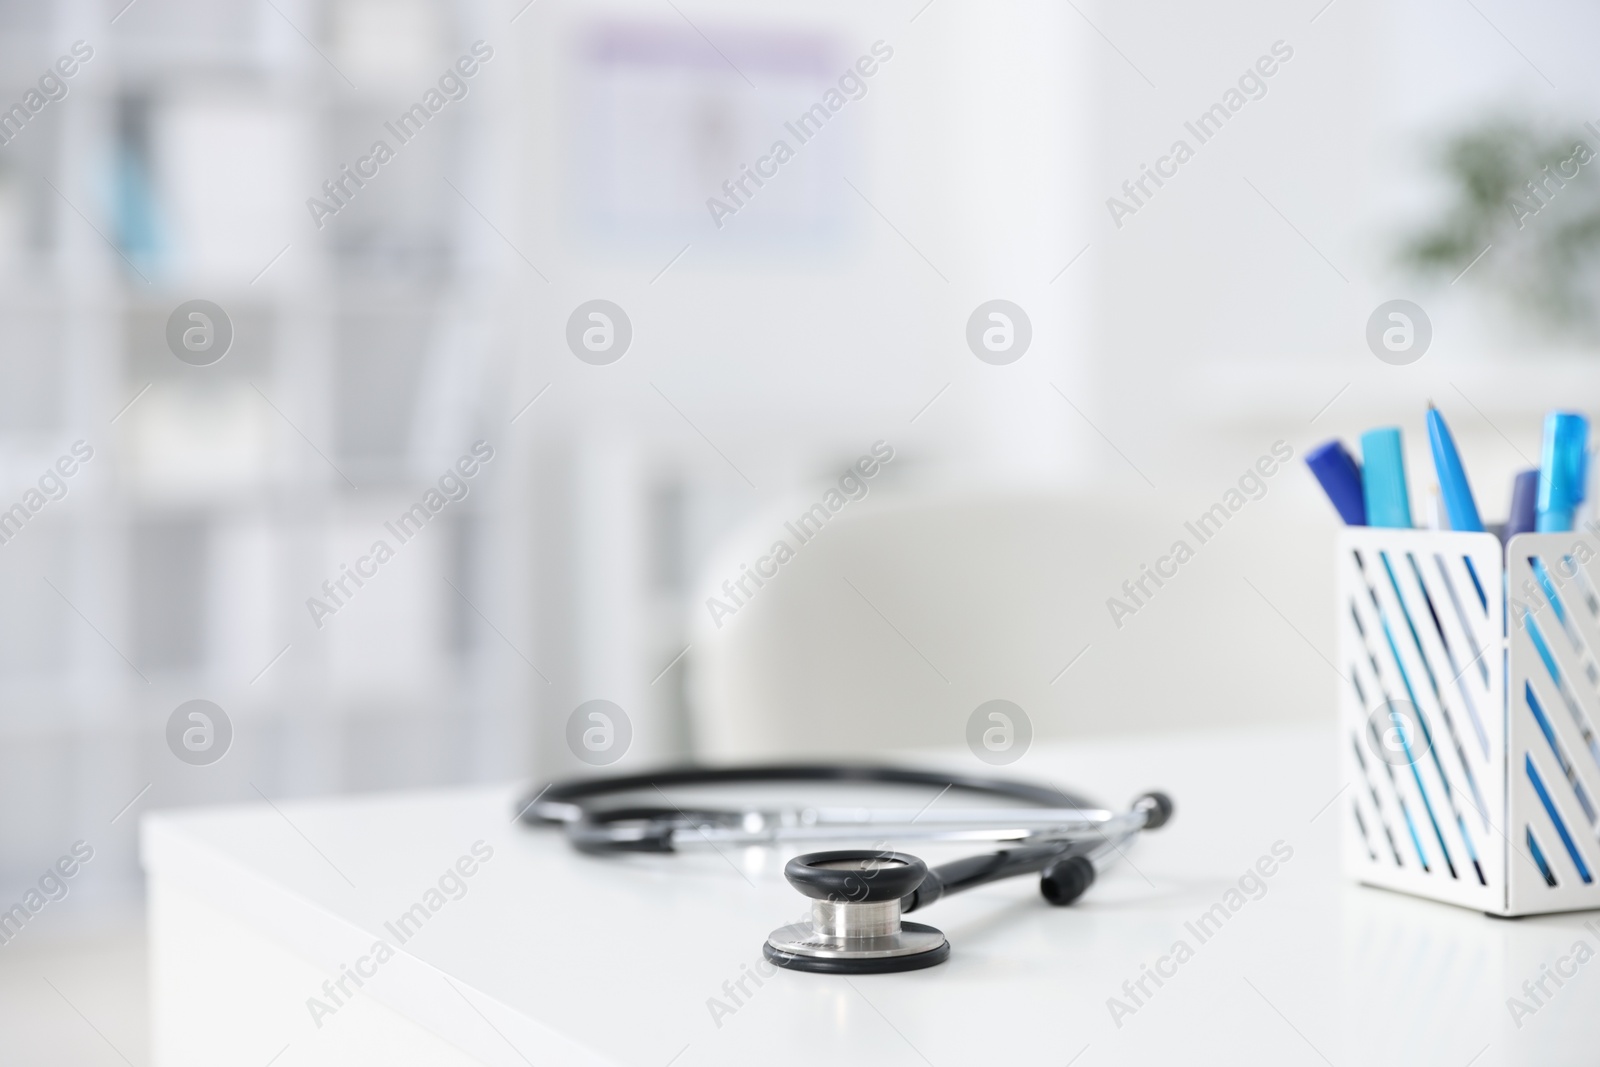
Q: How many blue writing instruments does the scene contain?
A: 5